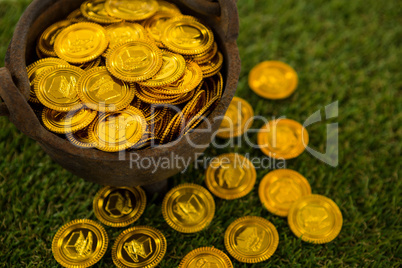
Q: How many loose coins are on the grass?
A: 12